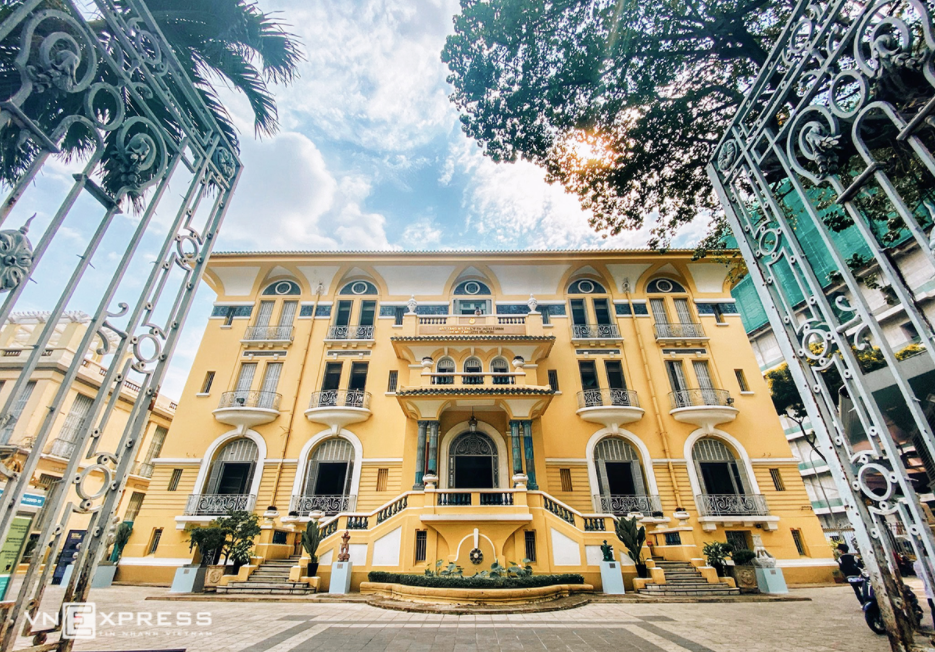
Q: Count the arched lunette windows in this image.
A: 5